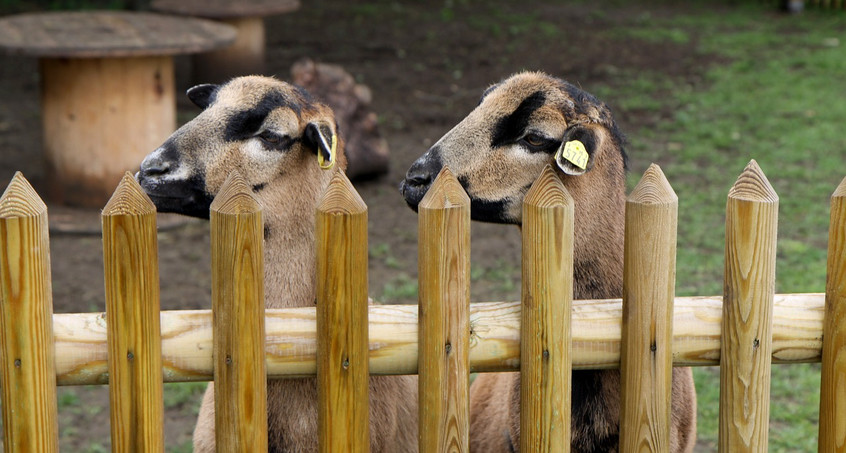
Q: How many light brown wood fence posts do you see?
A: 9